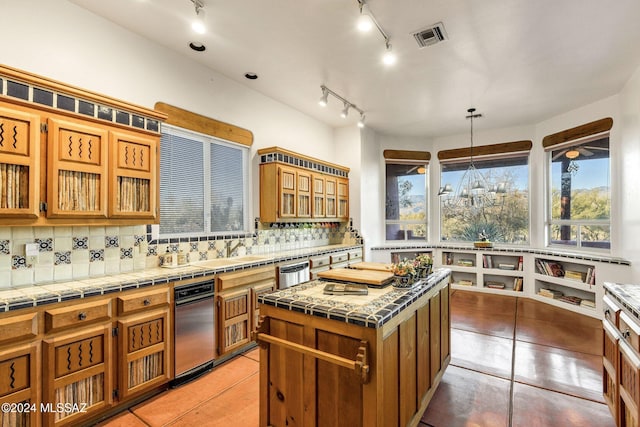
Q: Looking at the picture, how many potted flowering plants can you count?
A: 2